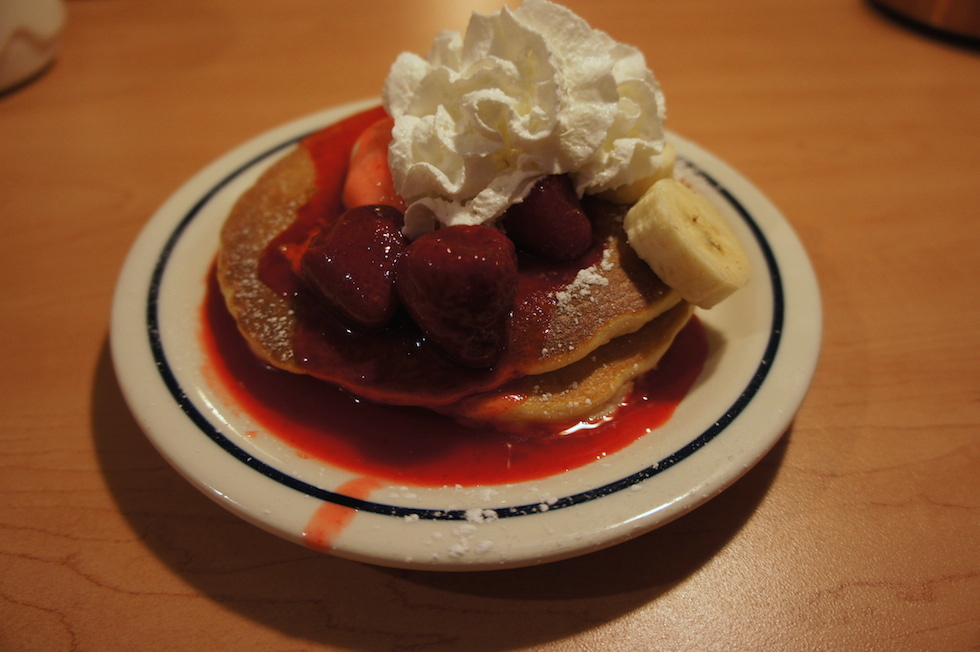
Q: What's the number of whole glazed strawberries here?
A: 3